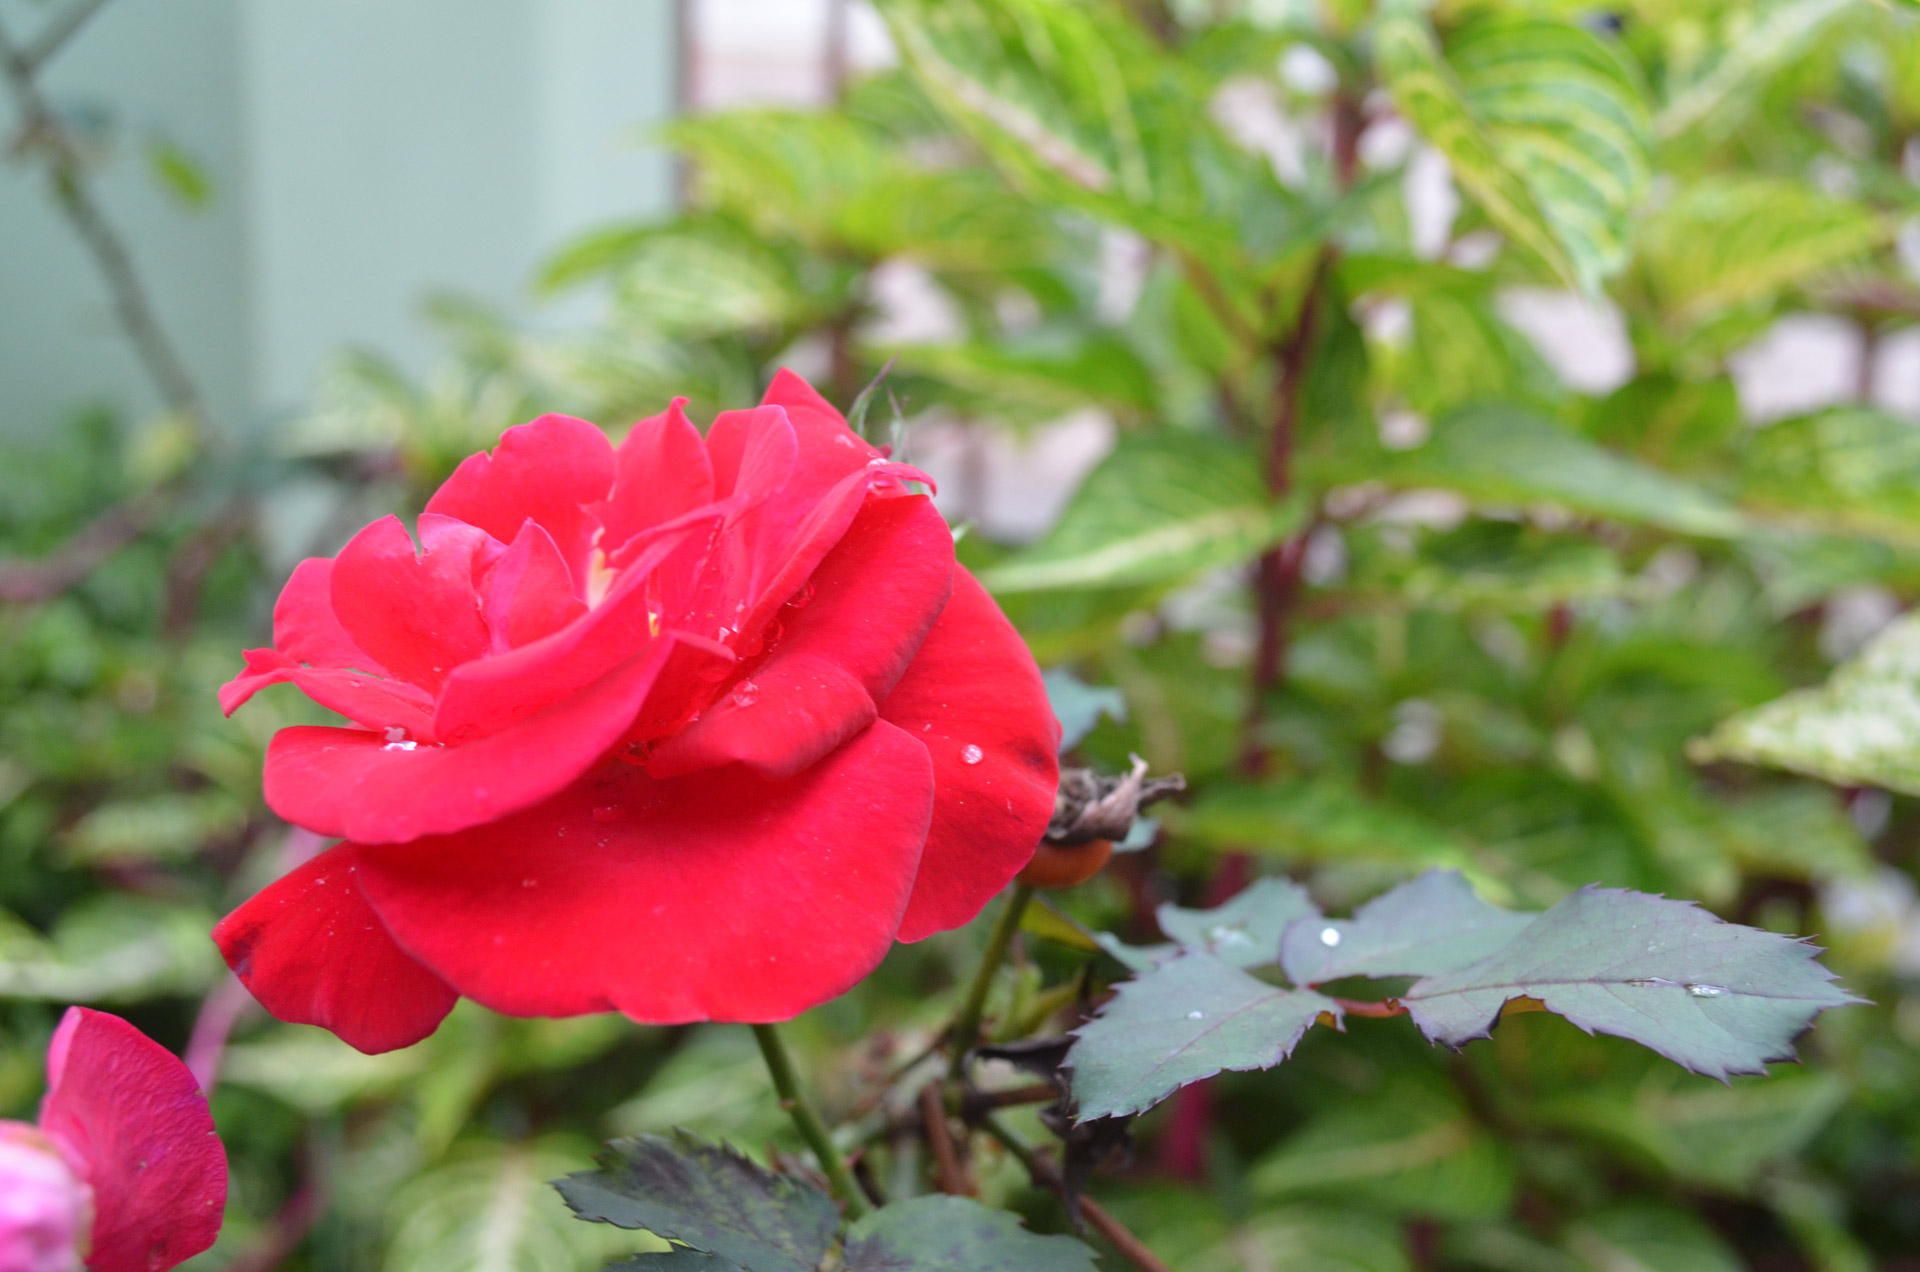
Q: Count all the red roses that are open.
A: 1